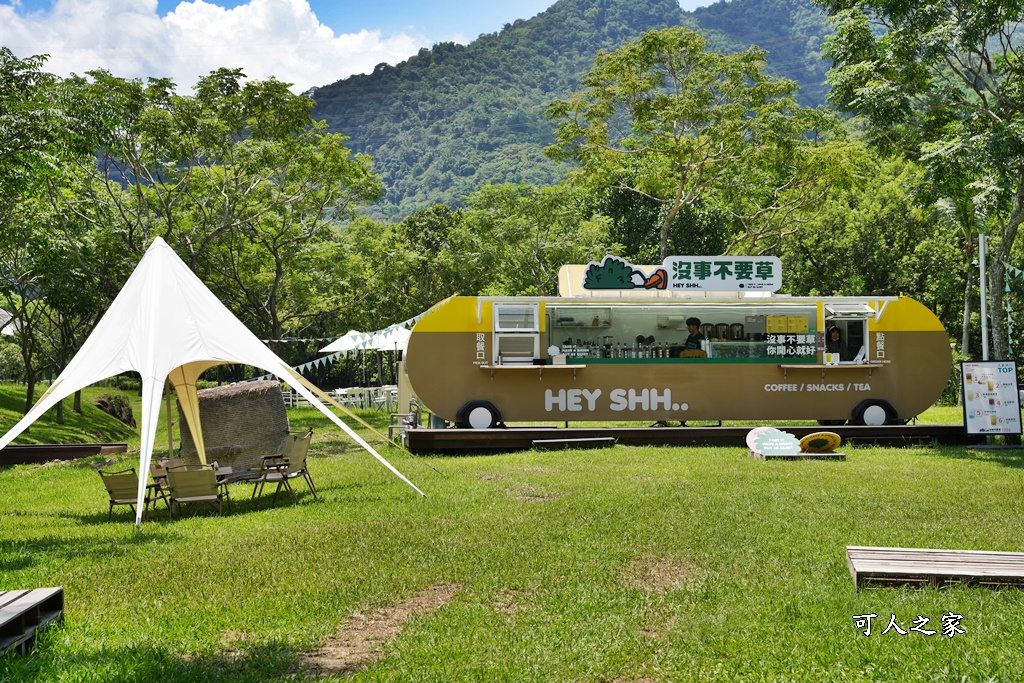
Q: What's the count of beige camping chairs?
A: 5